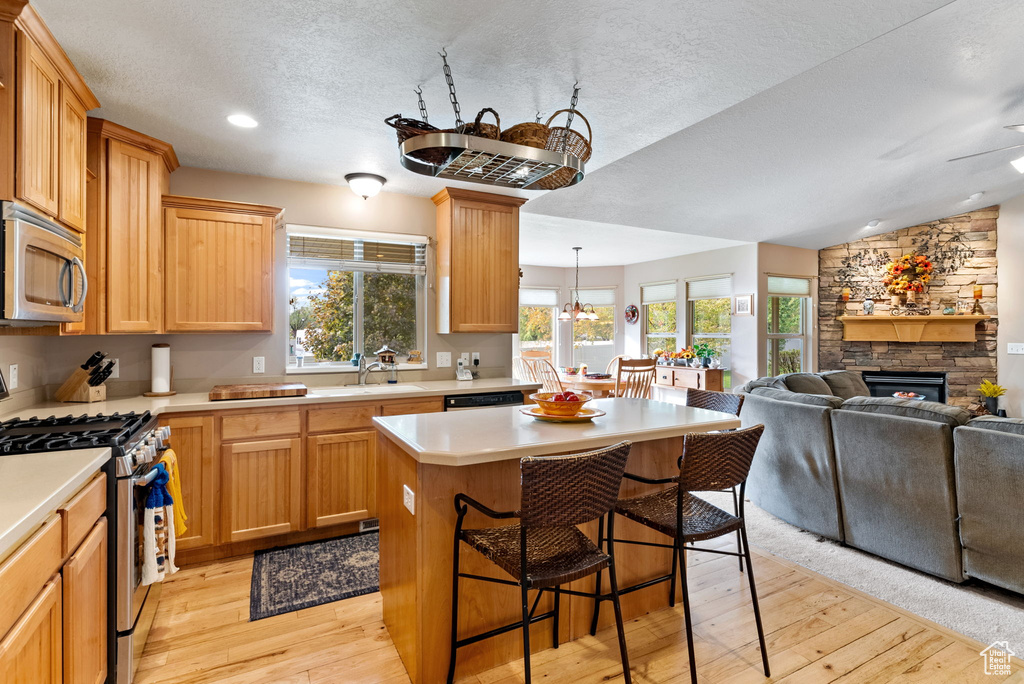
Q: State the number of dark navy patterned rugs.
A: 1